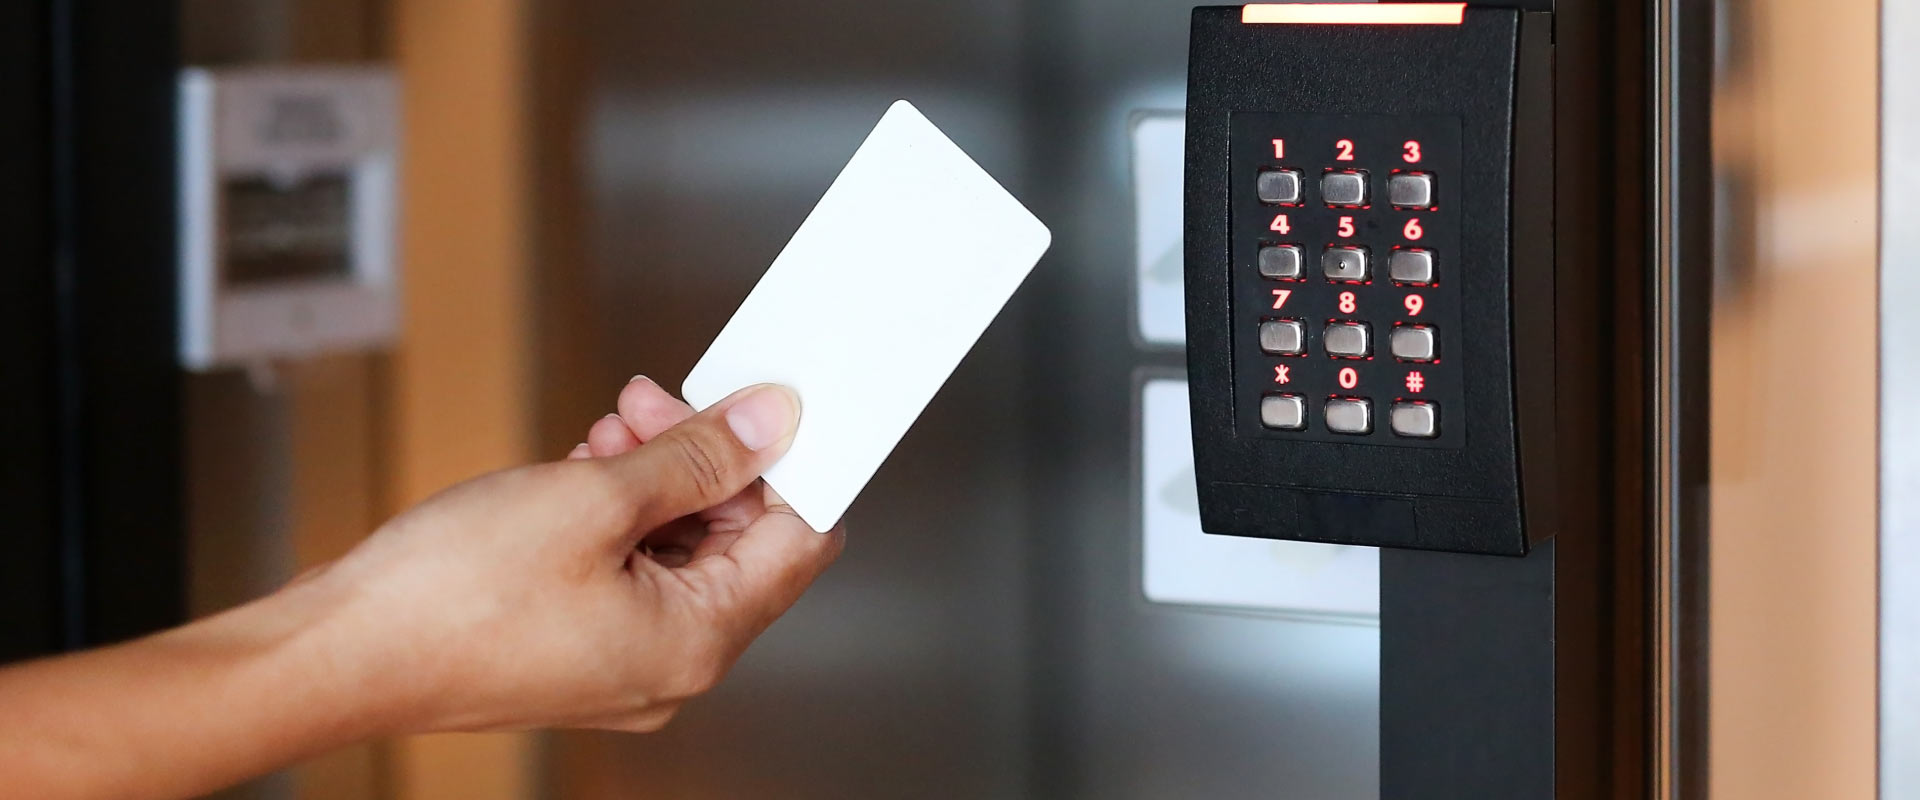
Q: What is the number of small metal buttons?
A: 12